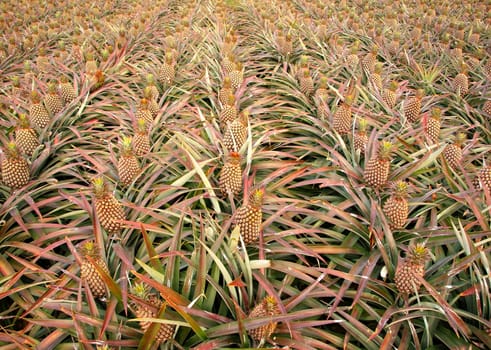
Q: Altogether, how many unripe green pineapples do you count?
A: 0